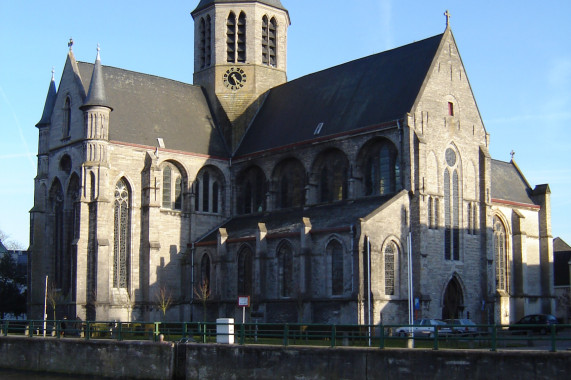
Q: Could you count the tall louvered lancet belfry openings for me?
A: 6